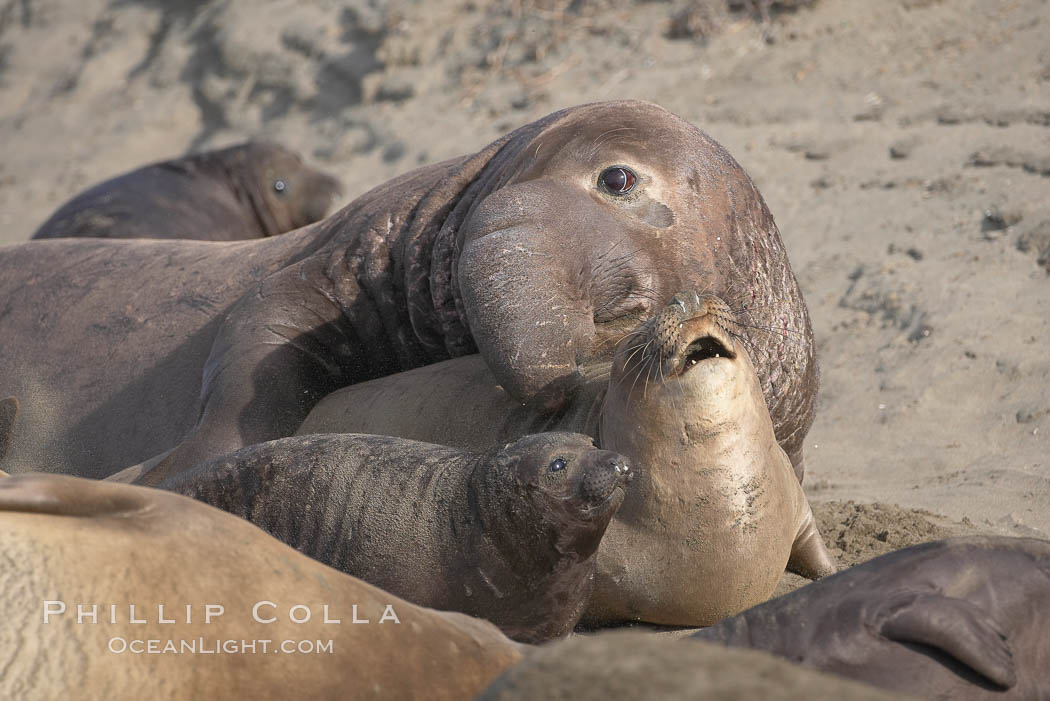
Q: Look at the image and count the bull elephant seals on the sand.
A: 1